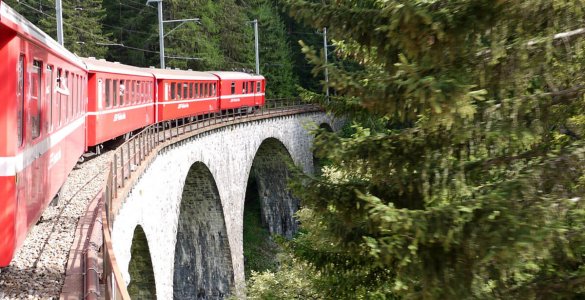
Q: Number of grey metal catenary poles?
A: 4